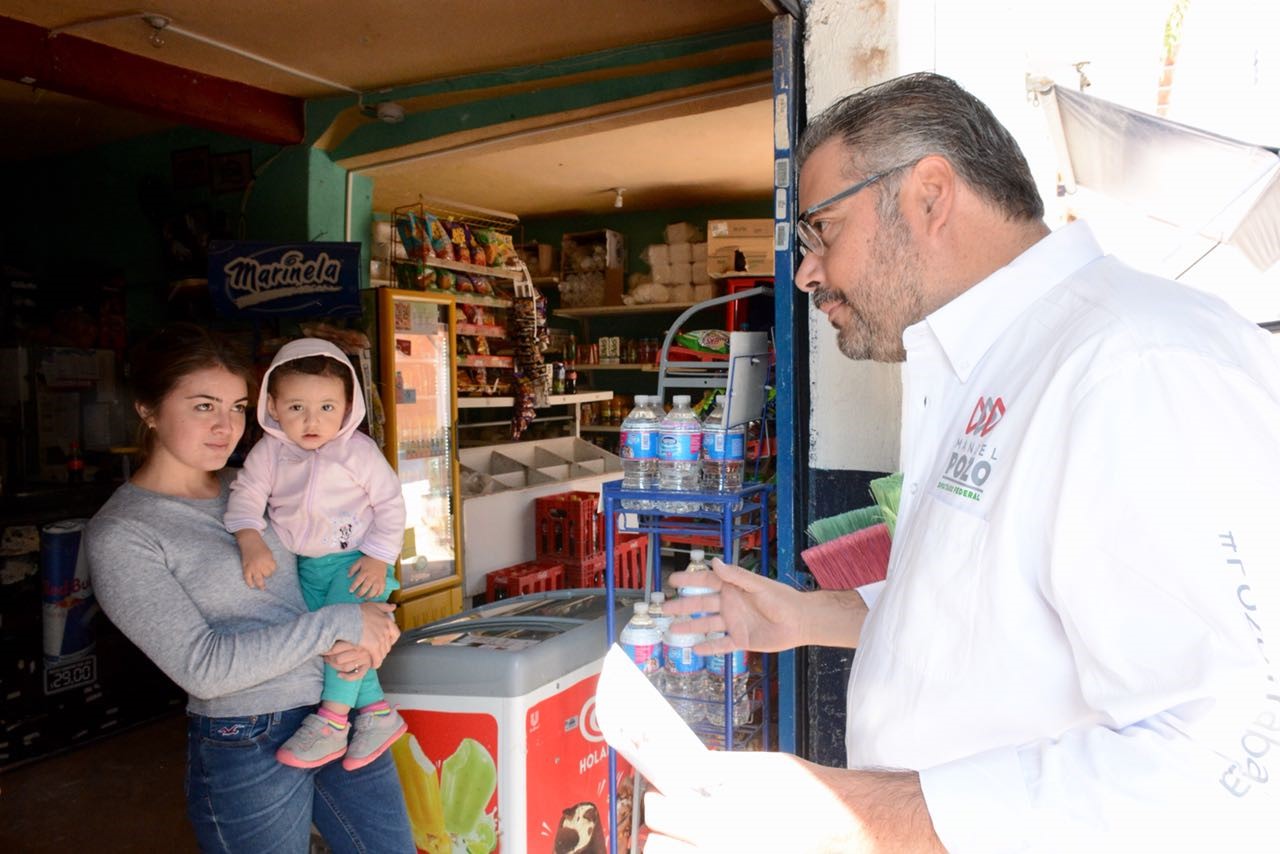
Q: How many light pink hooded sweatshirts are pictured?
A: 1